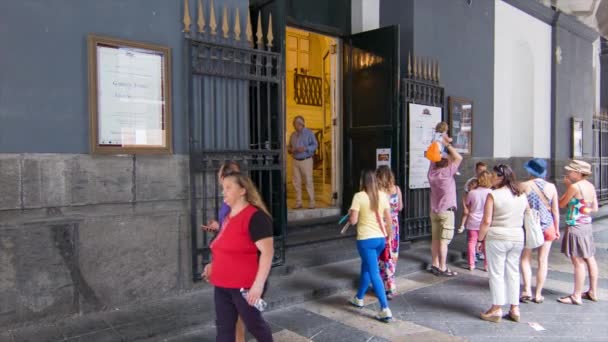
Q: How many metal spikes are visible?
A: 15